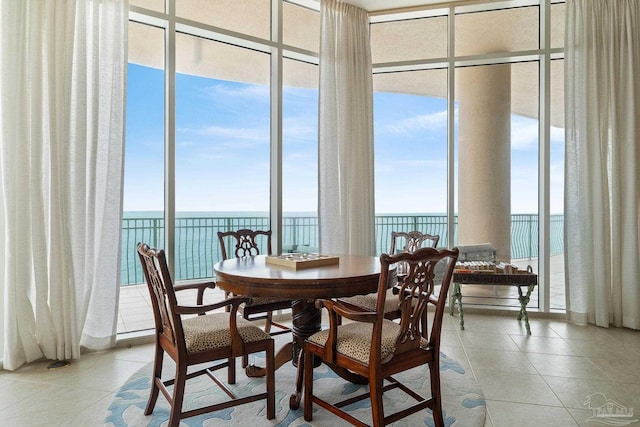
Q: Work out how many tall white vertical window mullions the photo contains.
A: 4